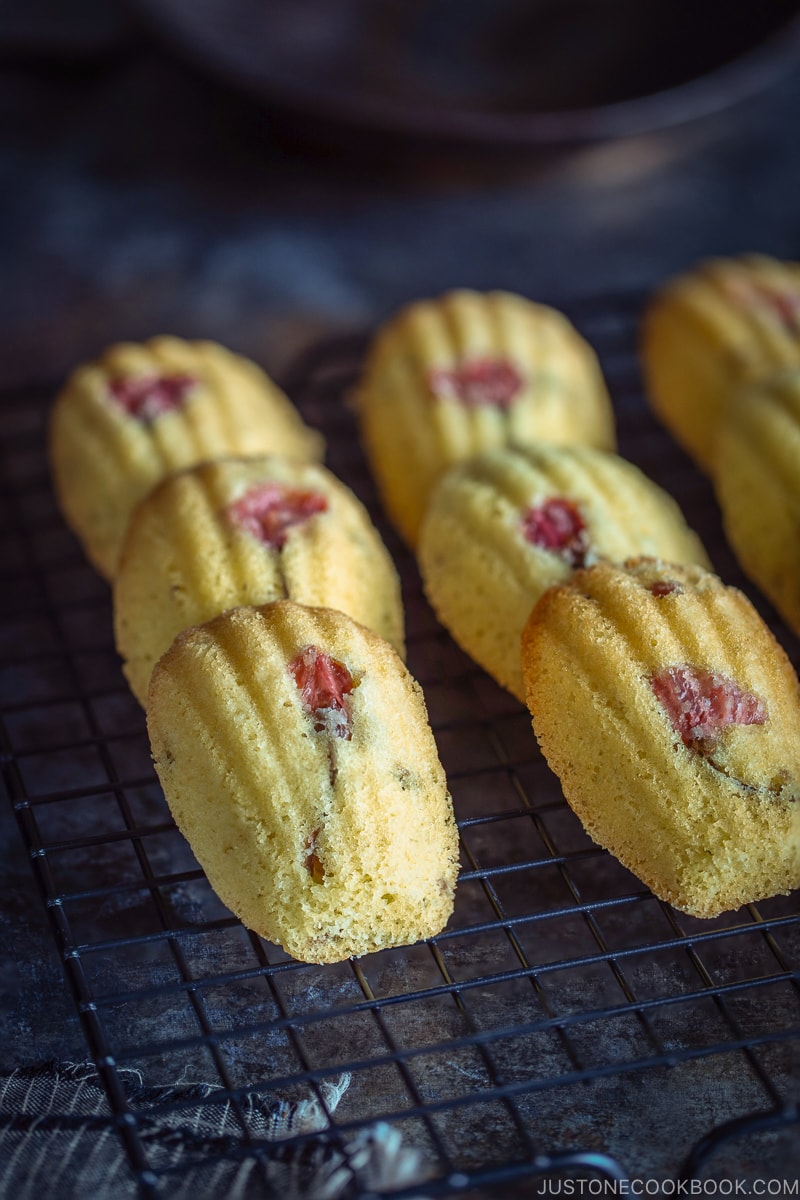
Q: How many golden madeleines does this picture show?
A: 8